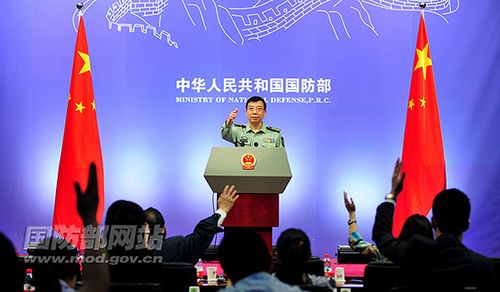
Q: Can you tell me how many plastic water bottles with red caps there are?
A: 2